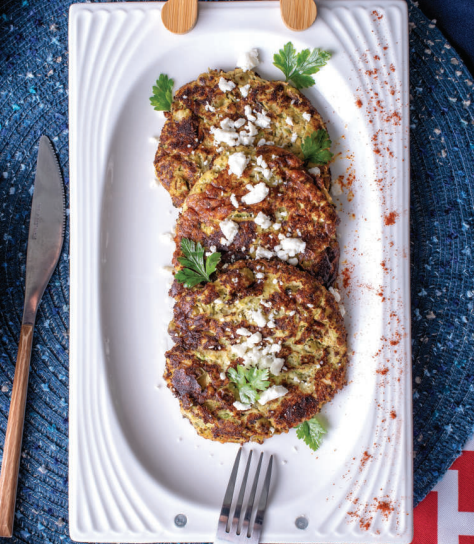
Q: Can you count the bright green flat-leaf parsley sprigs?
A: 6